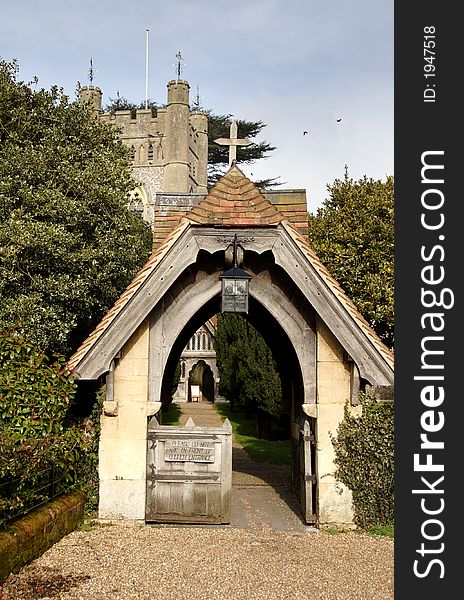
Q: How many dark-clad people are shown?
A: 0